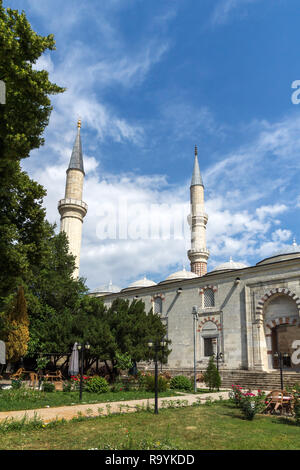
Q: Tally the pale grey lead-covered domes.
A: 5